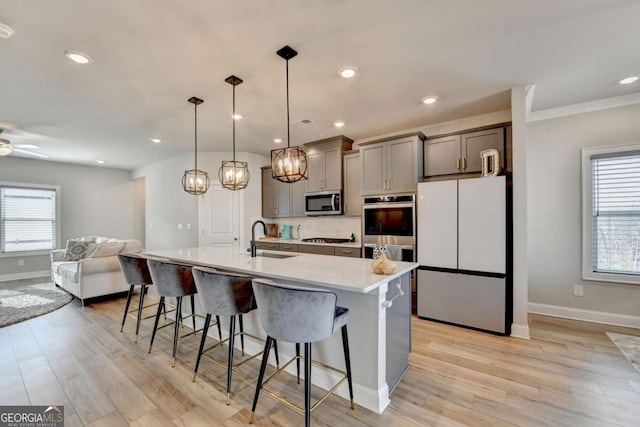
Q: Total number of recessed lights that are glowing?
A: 9